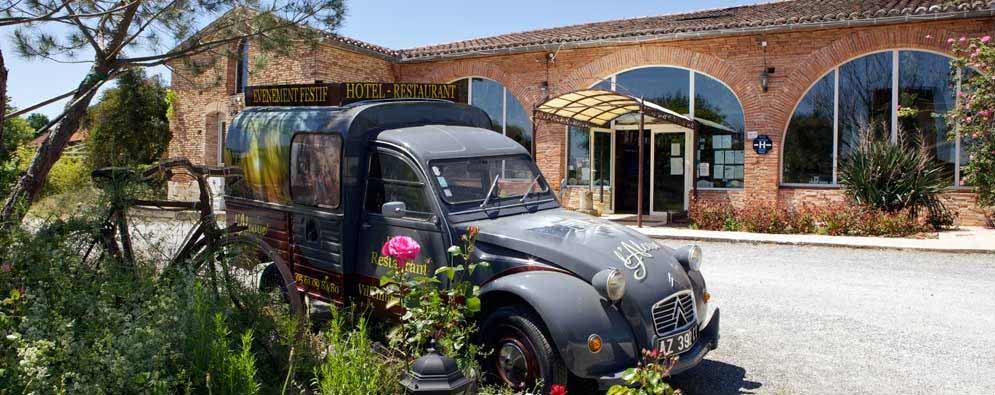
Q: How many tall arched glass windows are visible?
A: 3